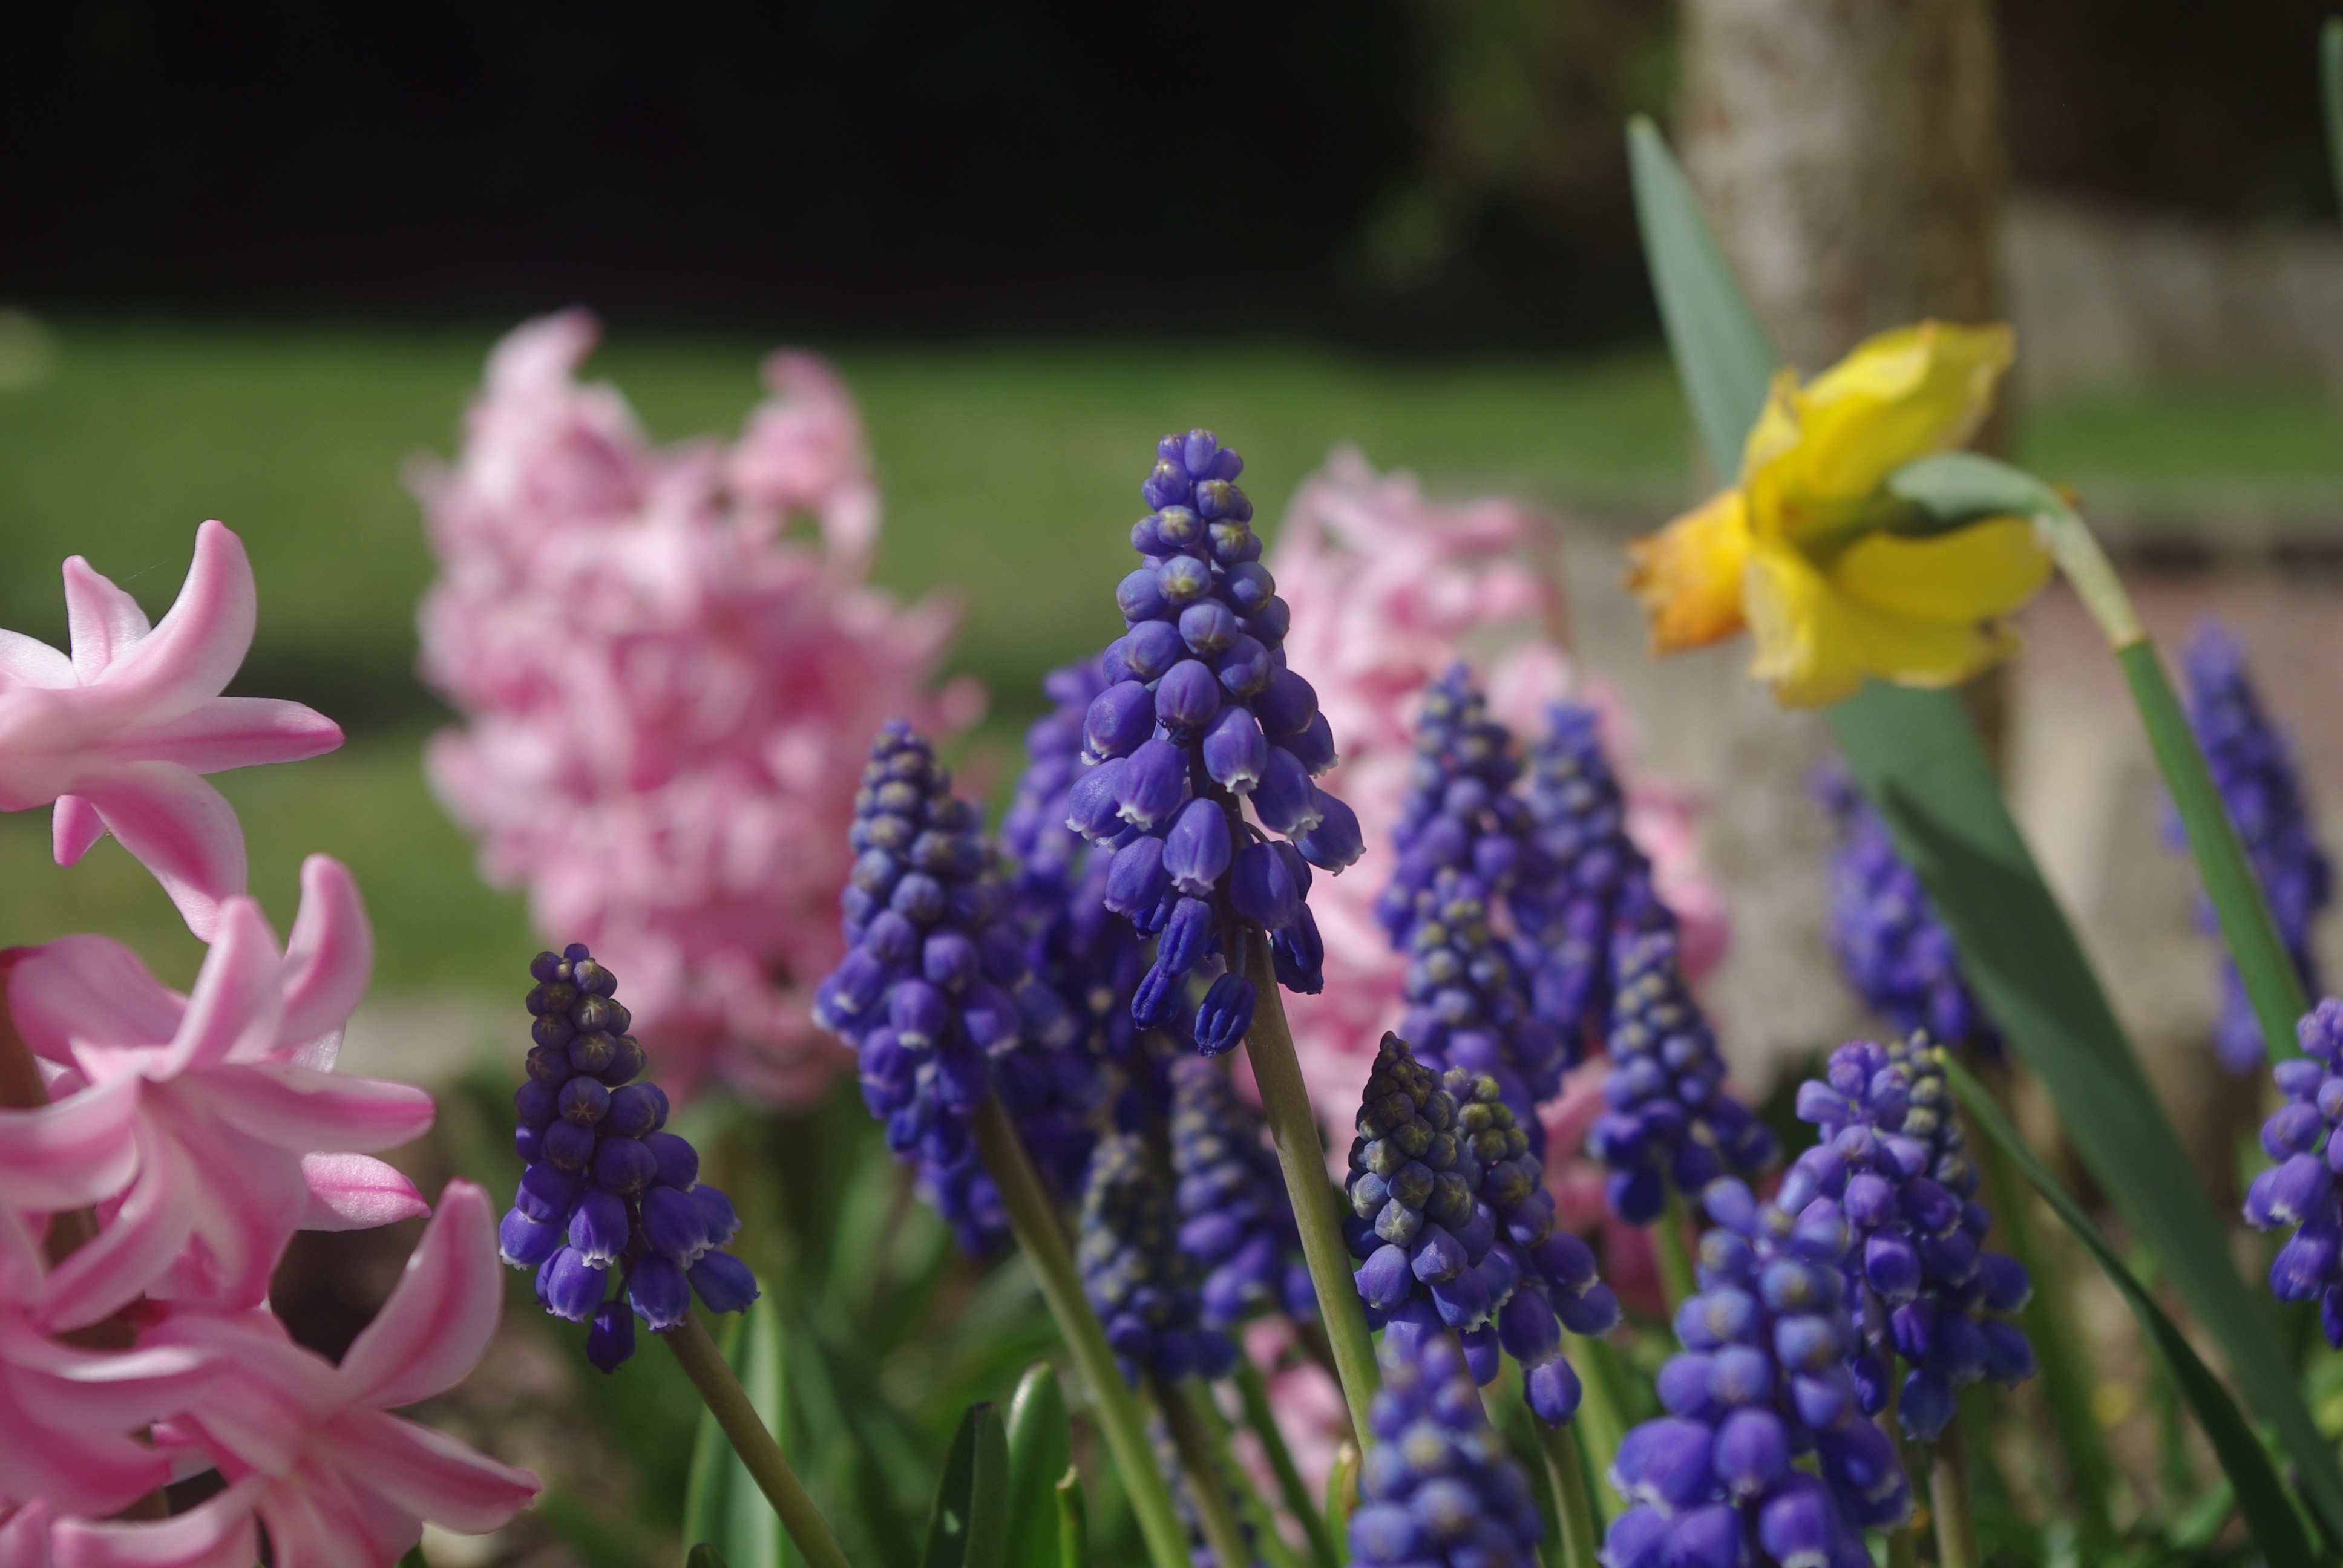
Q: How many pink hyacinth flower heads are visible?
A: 3